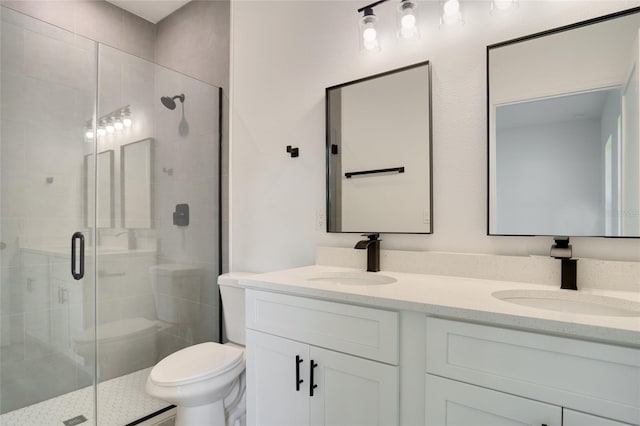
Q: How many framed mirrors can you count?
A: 2